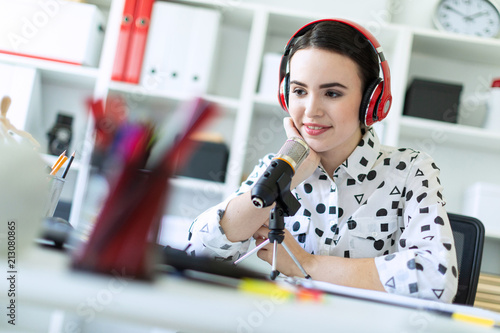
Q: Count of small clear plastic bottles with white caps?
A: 0